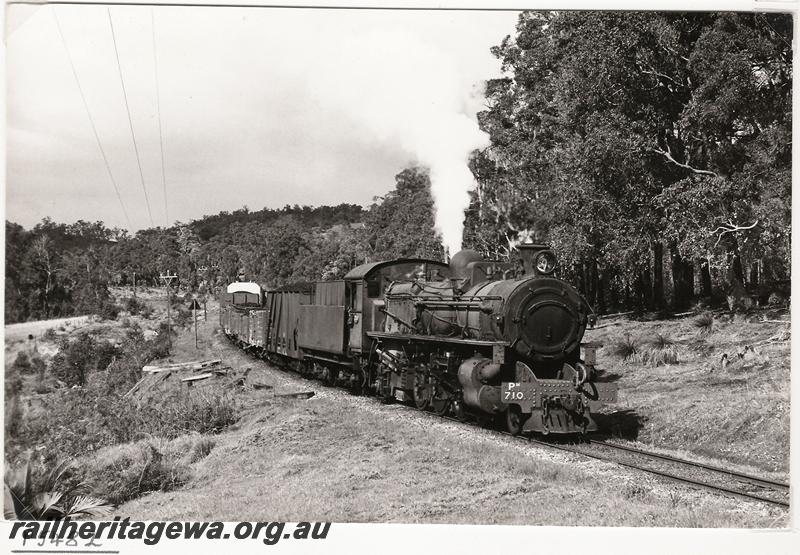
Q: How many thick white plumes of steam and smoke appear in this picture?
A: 1